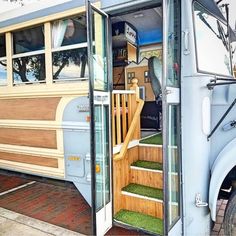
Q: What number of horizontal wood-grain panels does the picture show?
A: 3